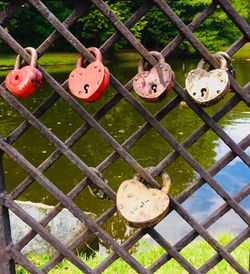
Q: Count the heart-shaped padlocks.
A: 5